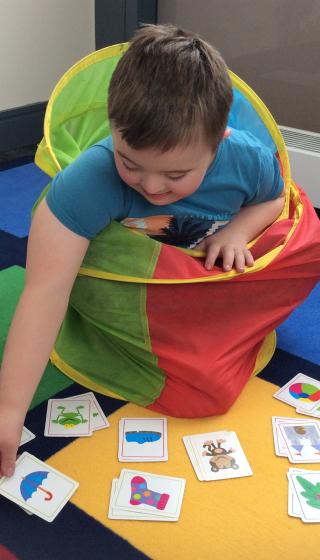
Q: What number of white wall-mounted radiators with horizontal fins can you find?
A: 1